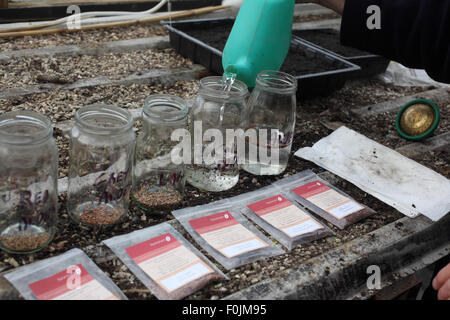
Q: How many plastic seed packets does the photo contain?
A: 5